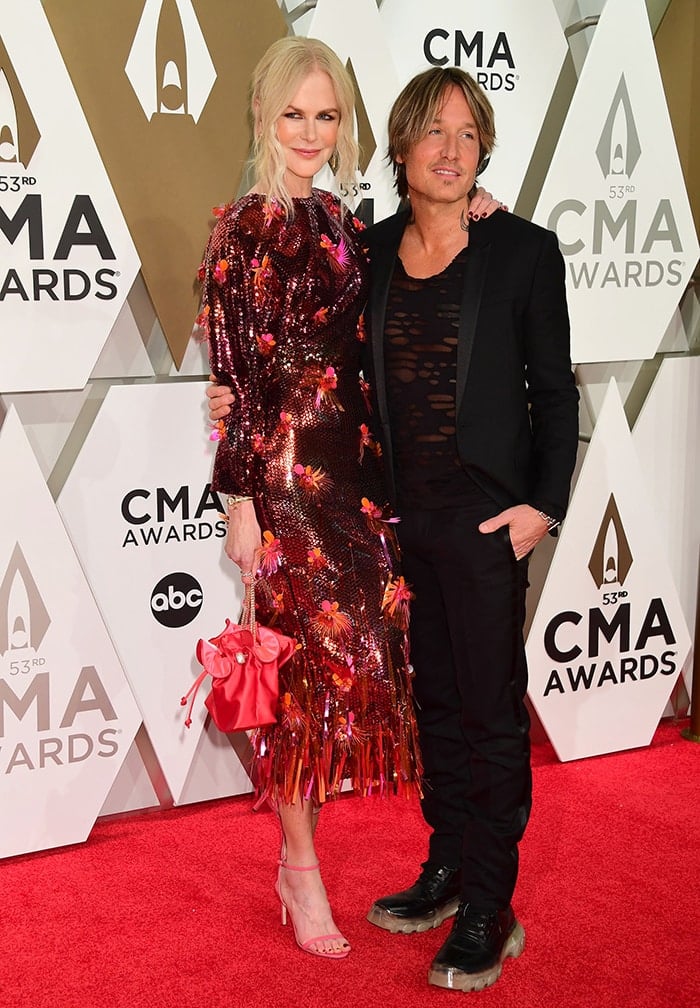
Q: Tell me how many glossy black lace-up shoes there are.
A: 2